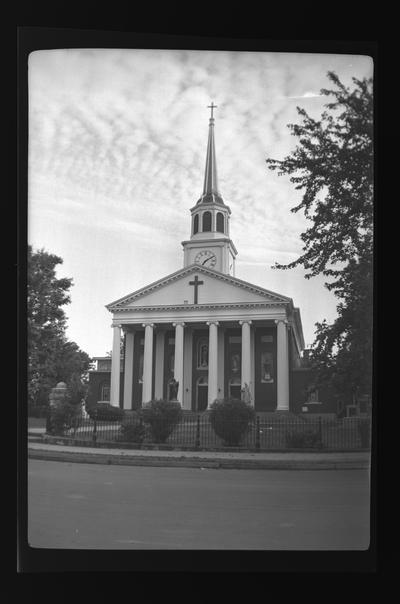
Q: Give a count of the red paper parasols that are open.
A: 0